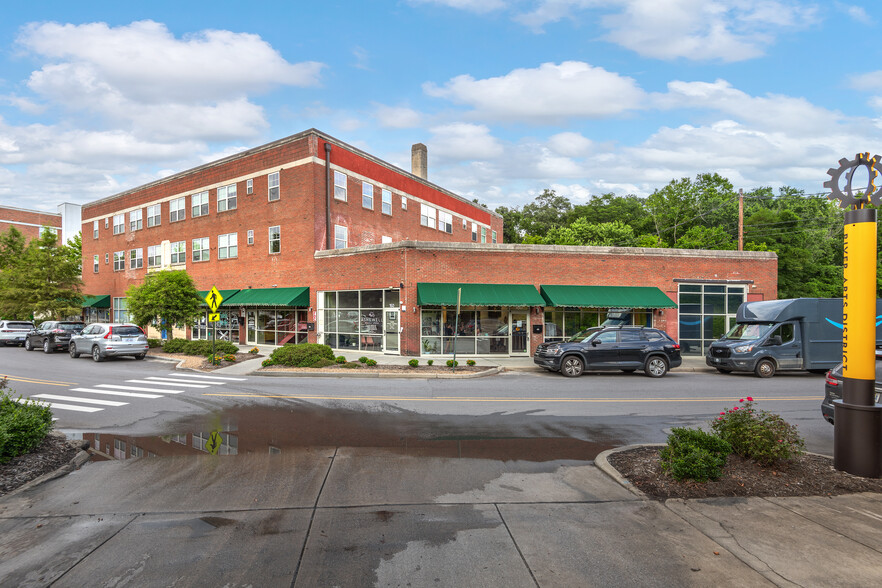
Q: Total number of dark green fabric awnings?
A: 5